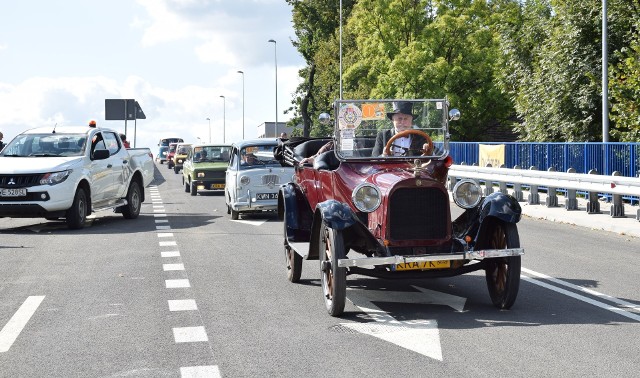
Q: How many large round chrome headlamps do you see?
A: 2